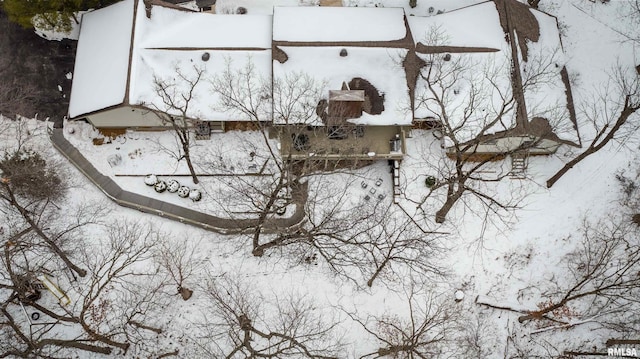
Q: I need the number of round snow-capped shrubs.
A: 5